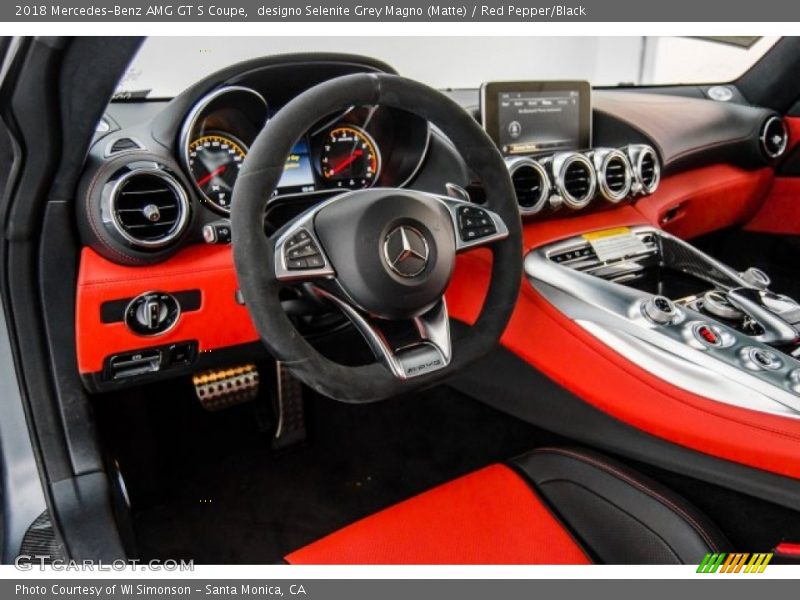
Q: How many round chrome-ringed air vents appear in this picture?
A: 6